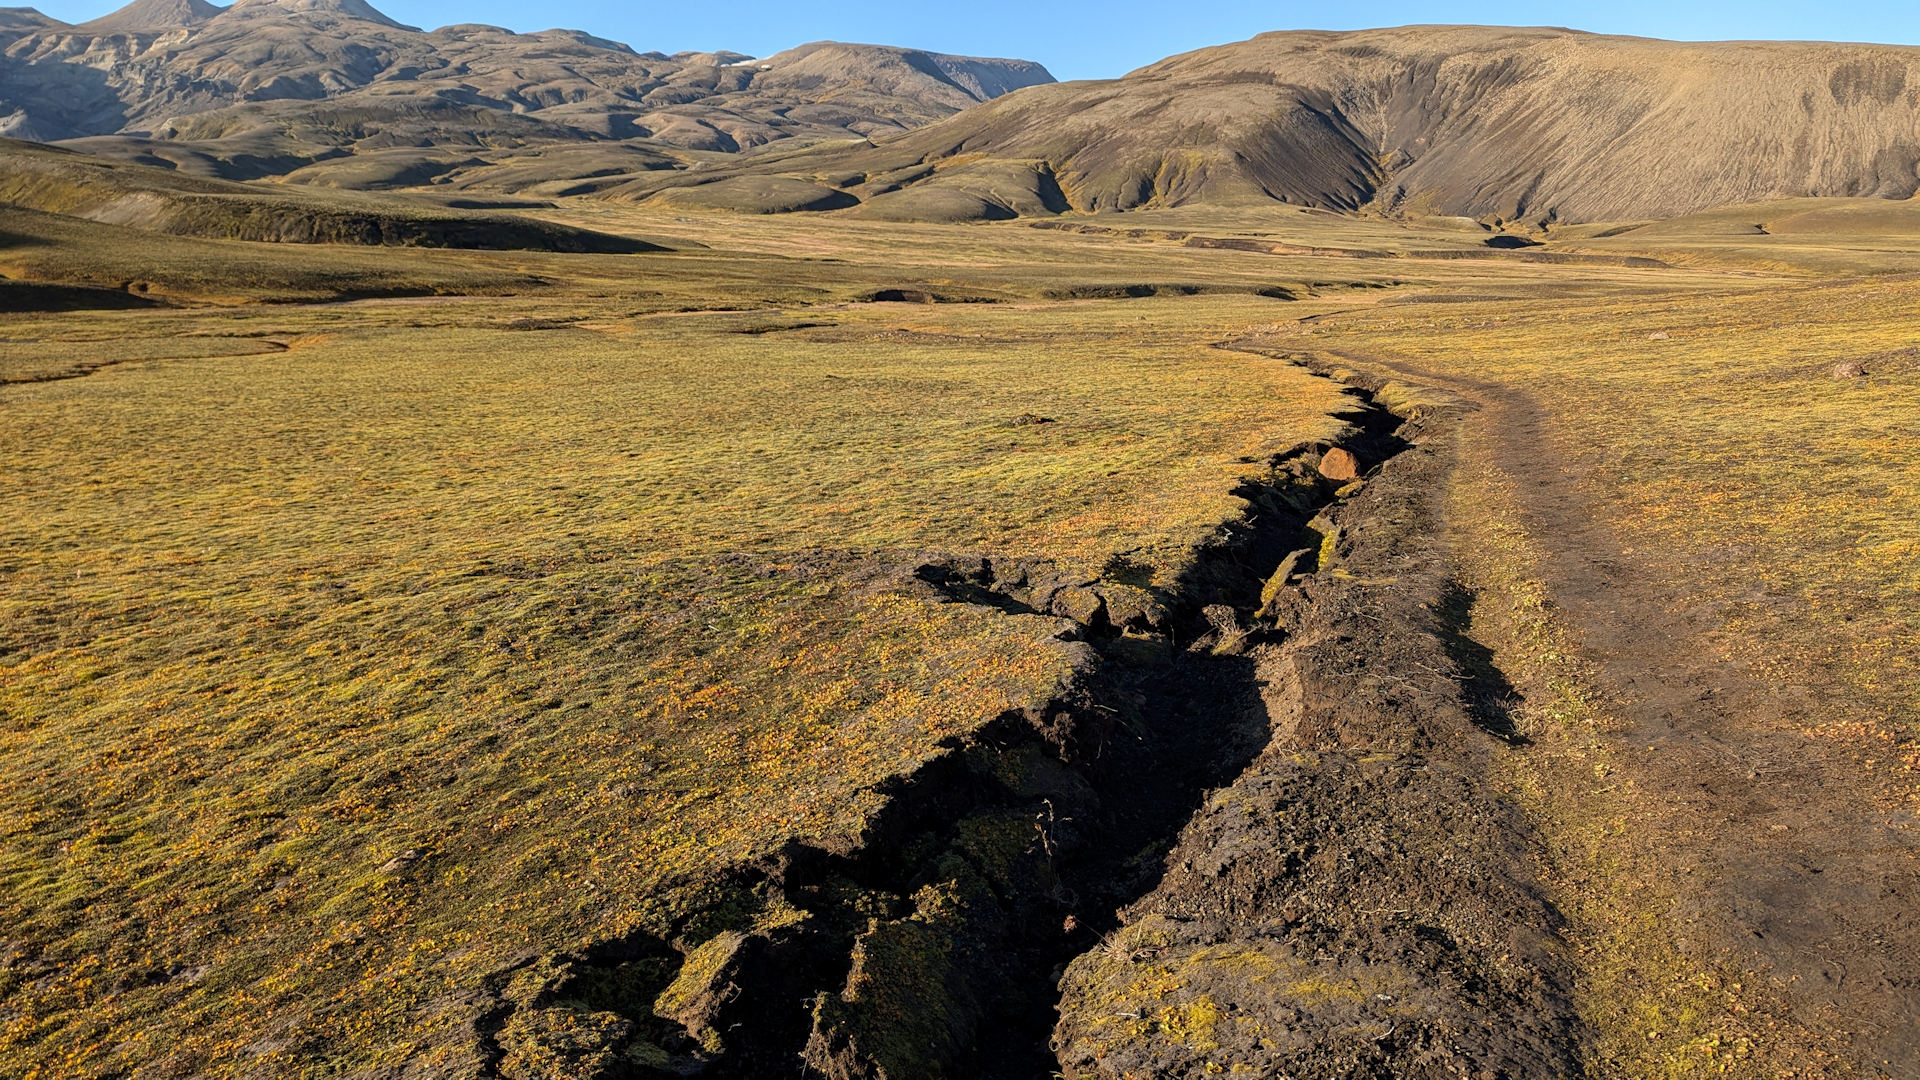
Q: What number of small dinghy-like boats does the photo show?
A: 0